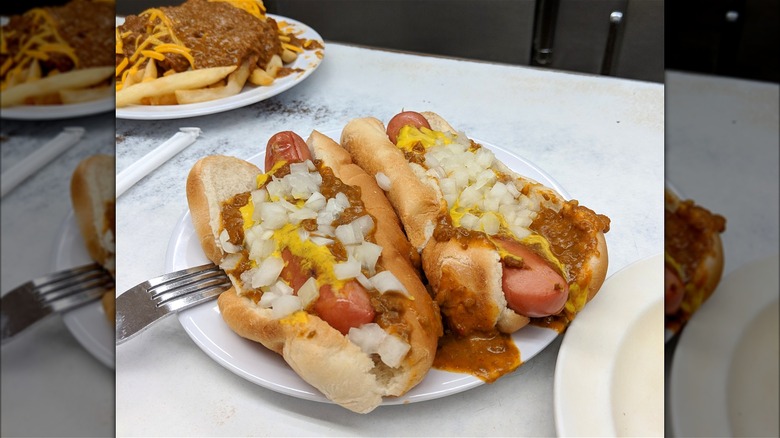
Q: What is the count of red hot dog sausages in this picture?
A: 2